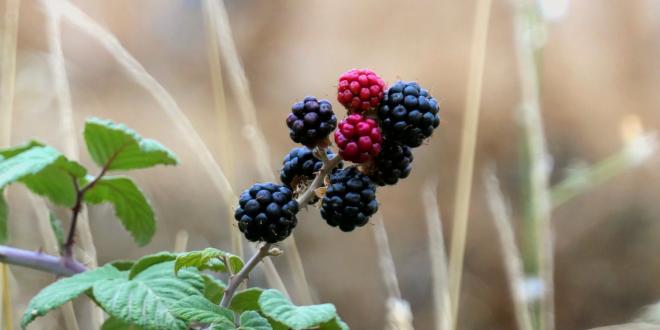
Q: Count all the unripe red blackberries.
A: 2